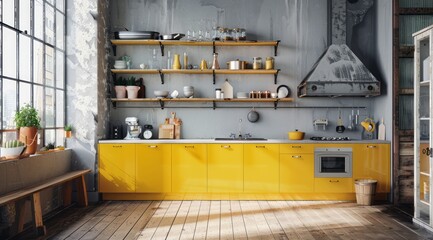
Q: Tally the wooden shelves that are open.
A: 3